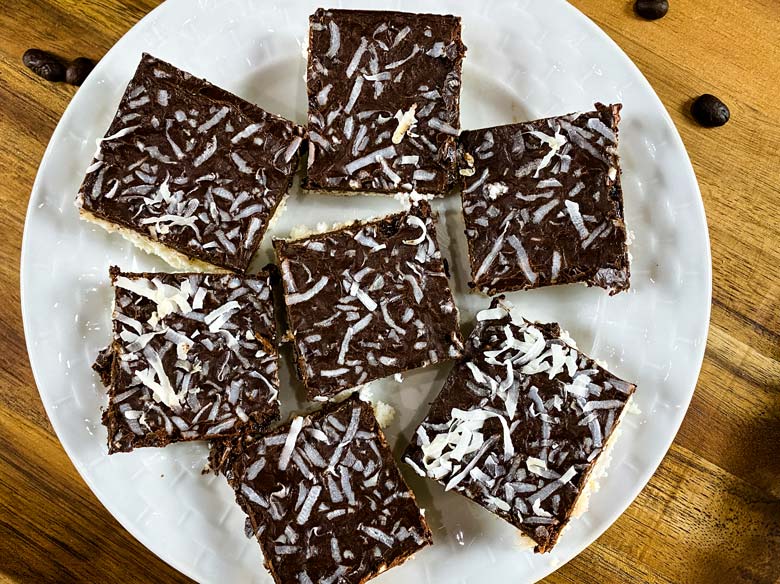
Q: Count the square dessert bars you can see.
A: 7